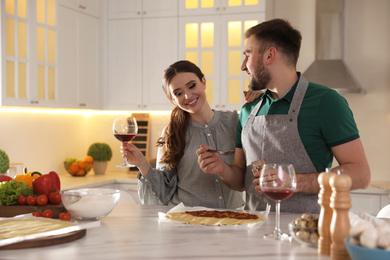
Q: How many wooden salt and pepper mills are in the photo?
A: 2